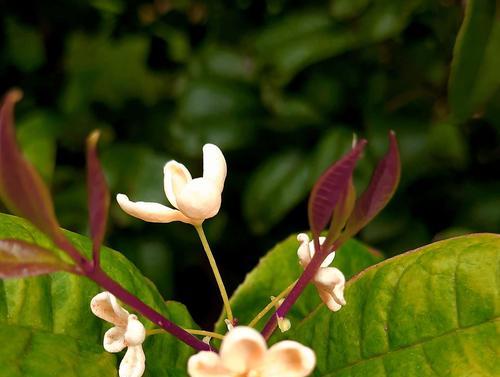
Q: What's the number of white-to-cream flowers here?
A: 4